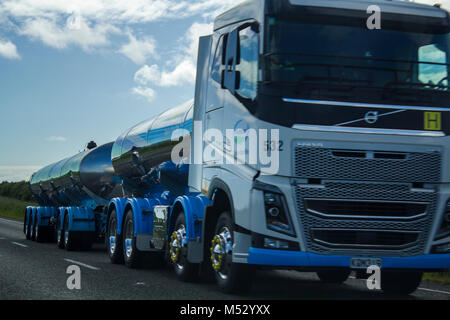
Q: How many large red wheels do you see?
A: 0